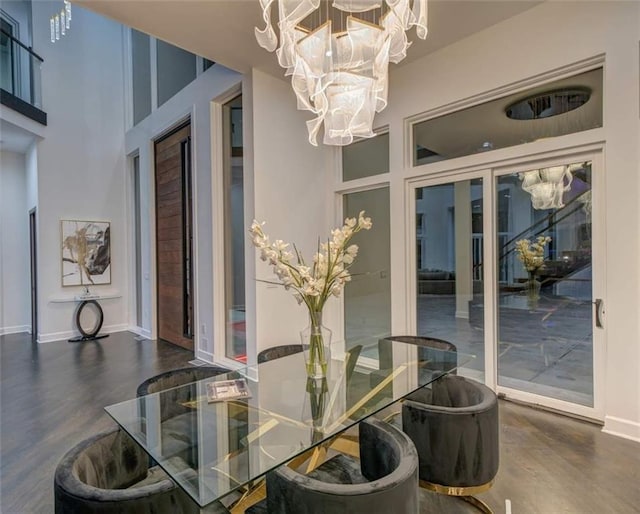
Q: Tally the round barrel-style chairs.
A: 6